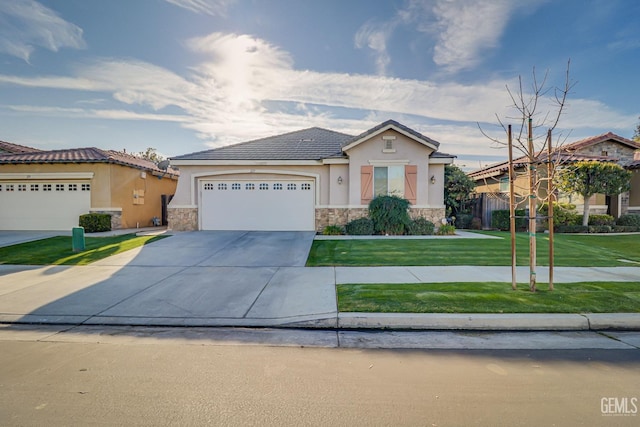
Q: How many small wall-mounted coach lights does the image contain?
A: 2